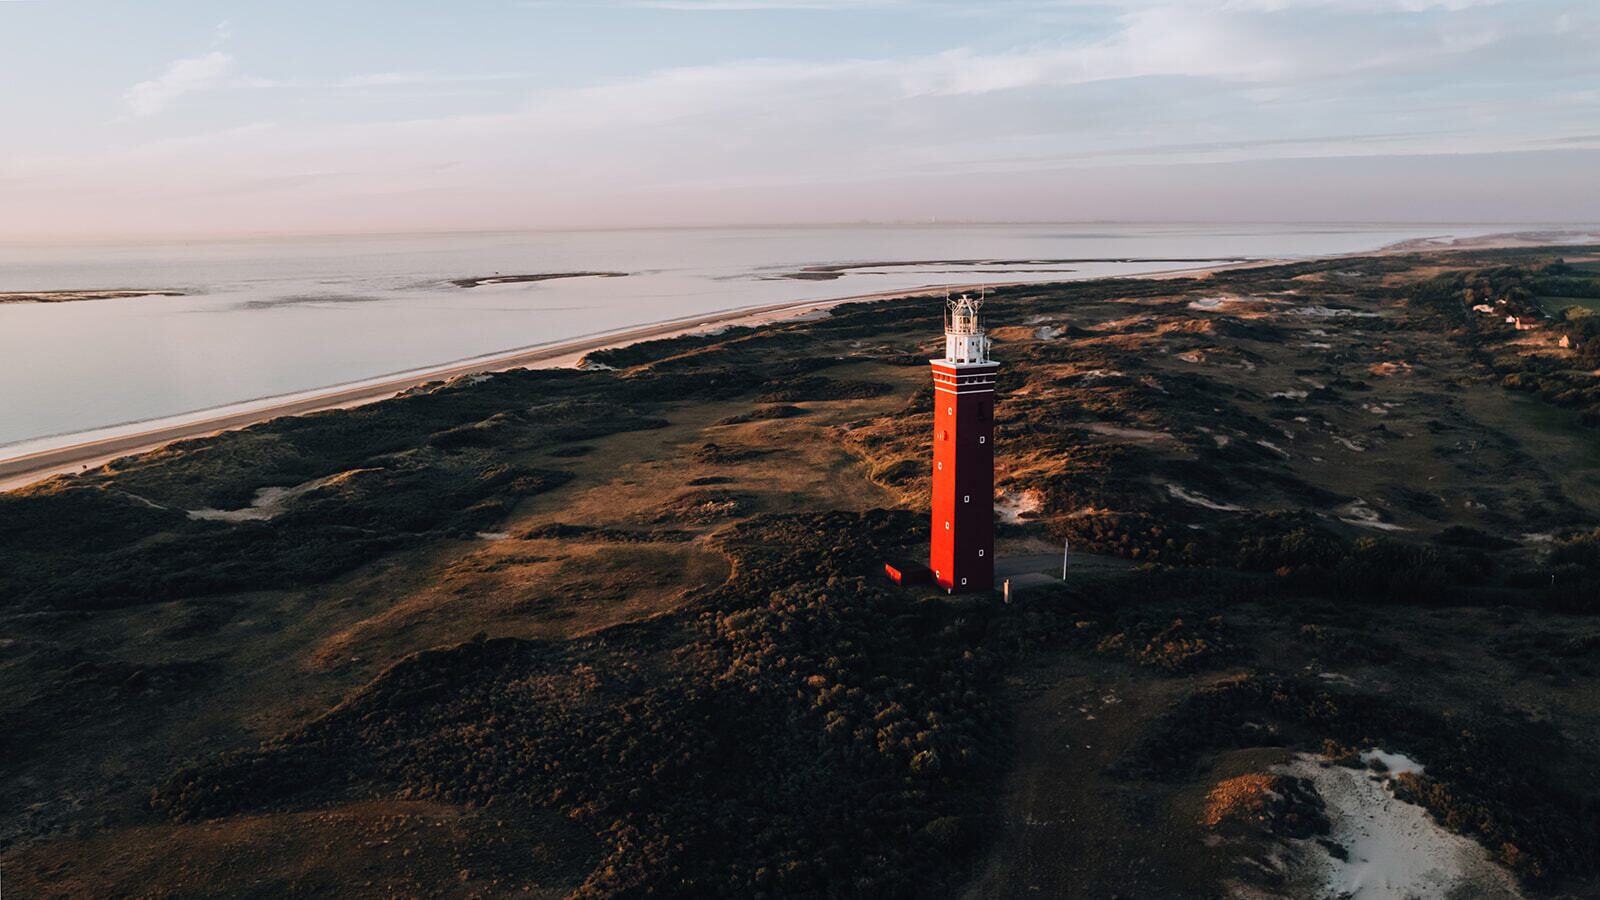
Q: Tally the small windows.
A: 8